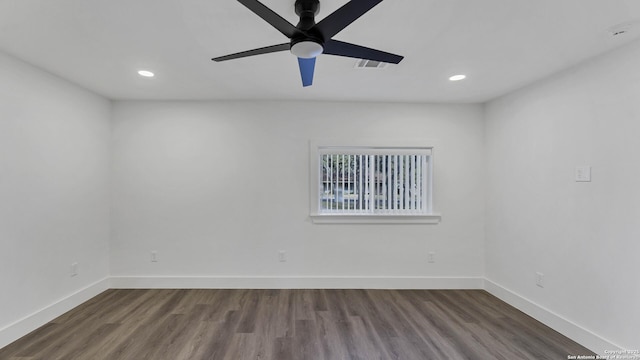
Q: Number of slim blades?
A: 5